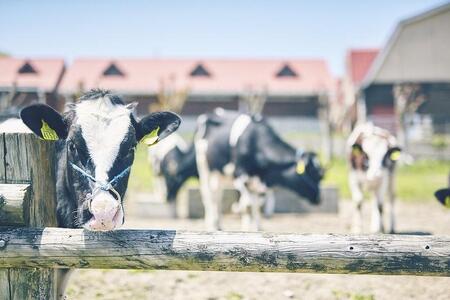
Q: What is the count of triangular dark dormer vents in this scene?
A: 4